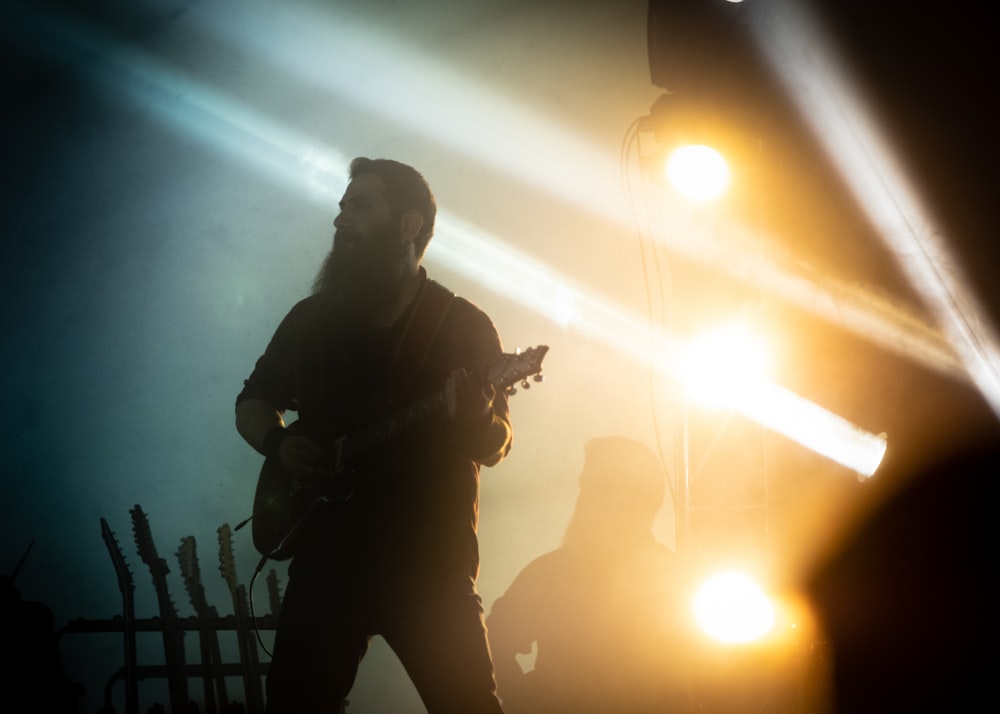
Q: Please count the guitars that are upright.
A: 5